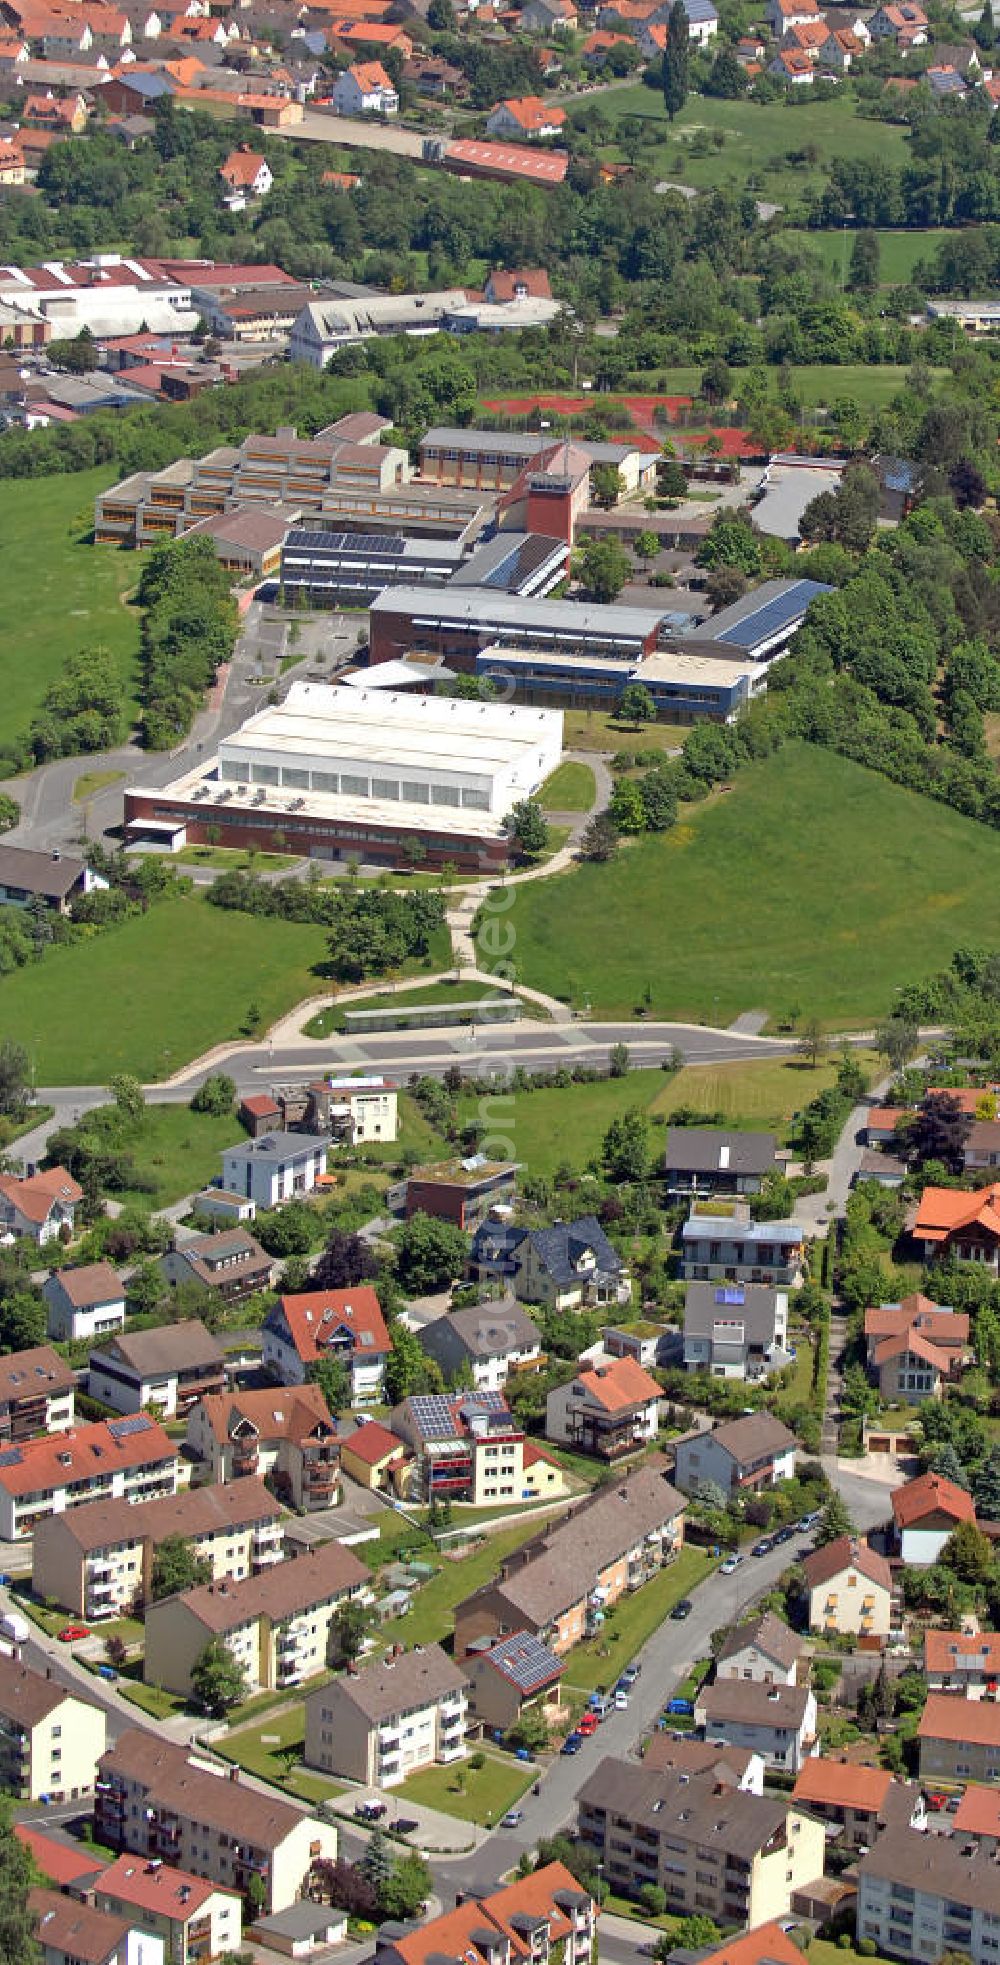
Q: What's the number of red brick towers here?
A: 1